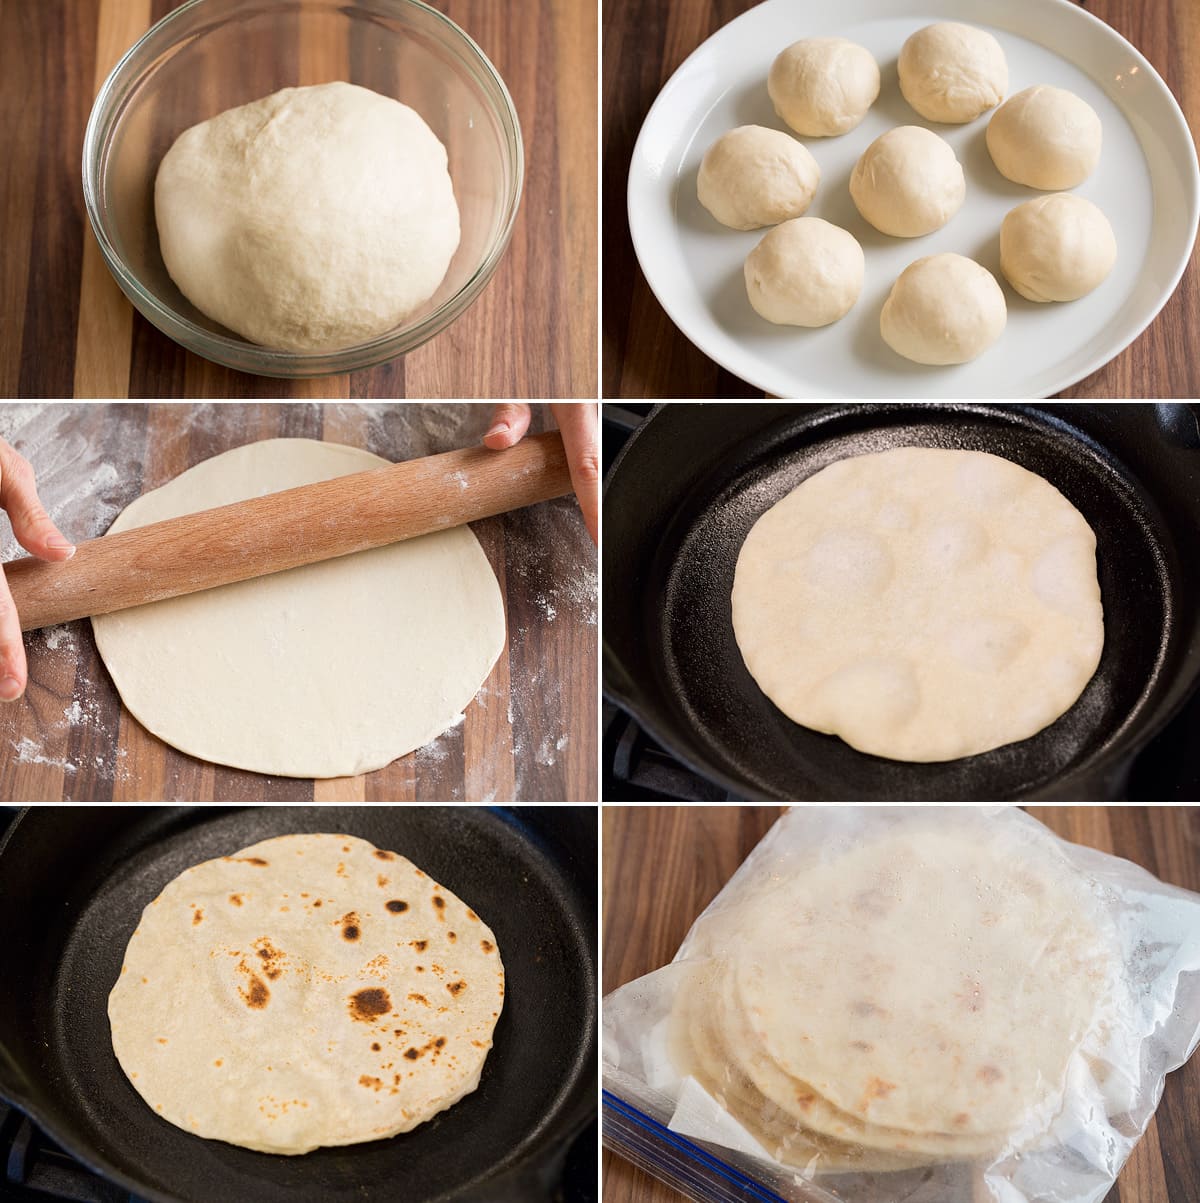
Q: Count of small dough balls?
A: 8